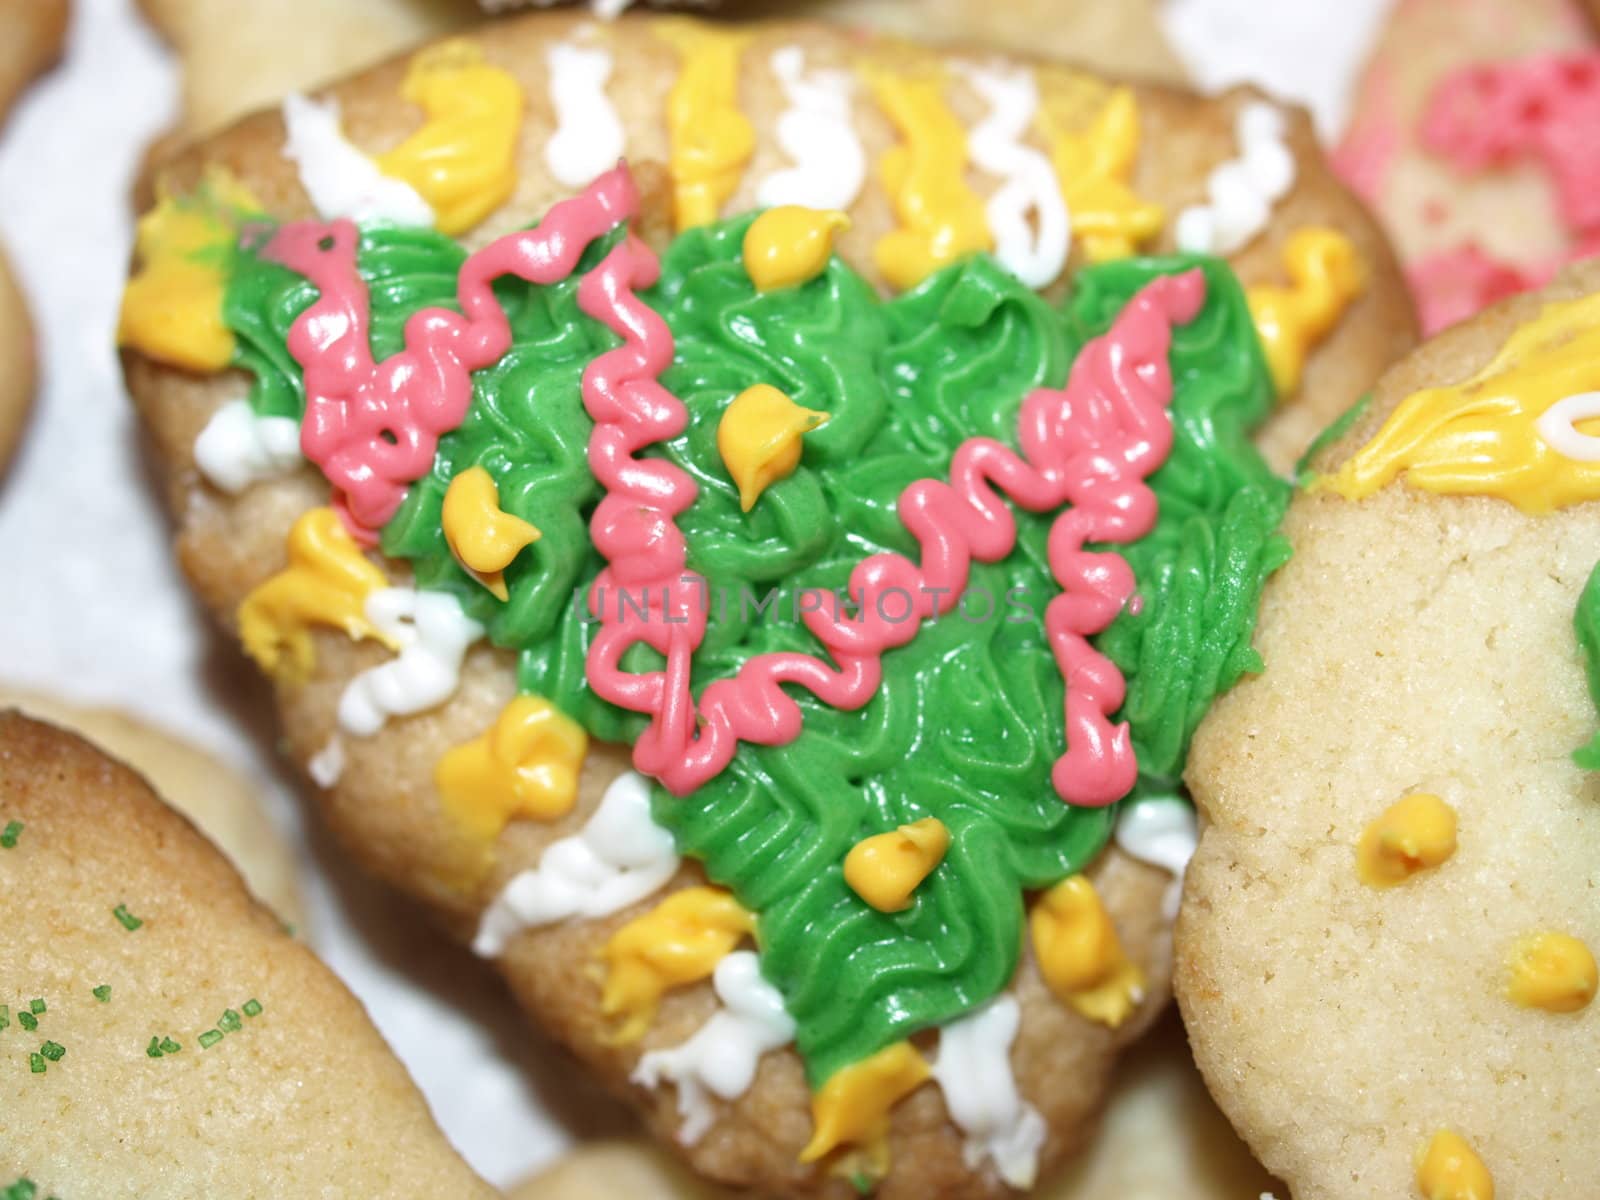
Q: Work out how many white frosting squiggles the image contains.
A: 11